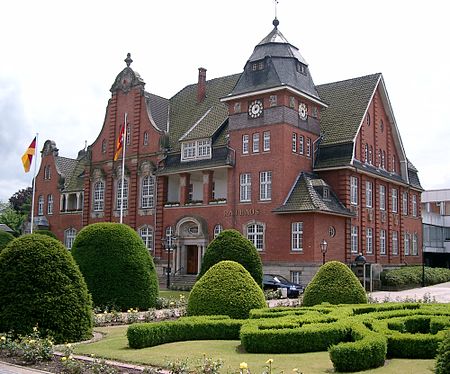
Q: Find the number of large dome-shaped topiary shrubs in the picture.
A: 5